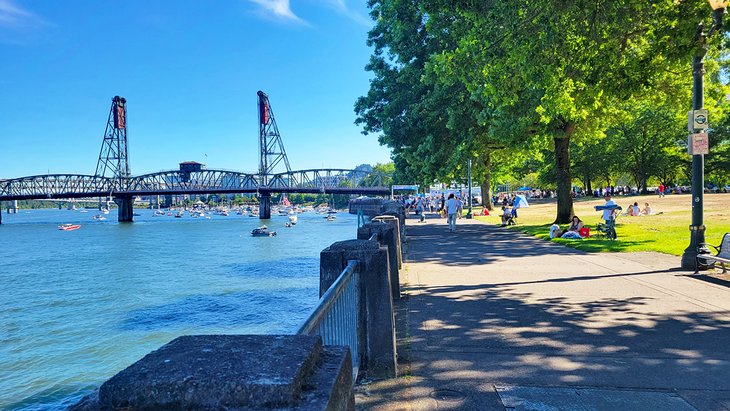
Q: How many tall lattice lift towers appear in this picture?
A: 2